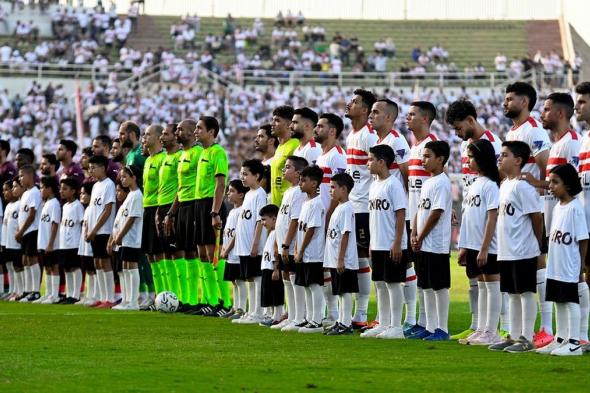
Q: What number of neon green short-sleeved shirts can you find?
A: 4